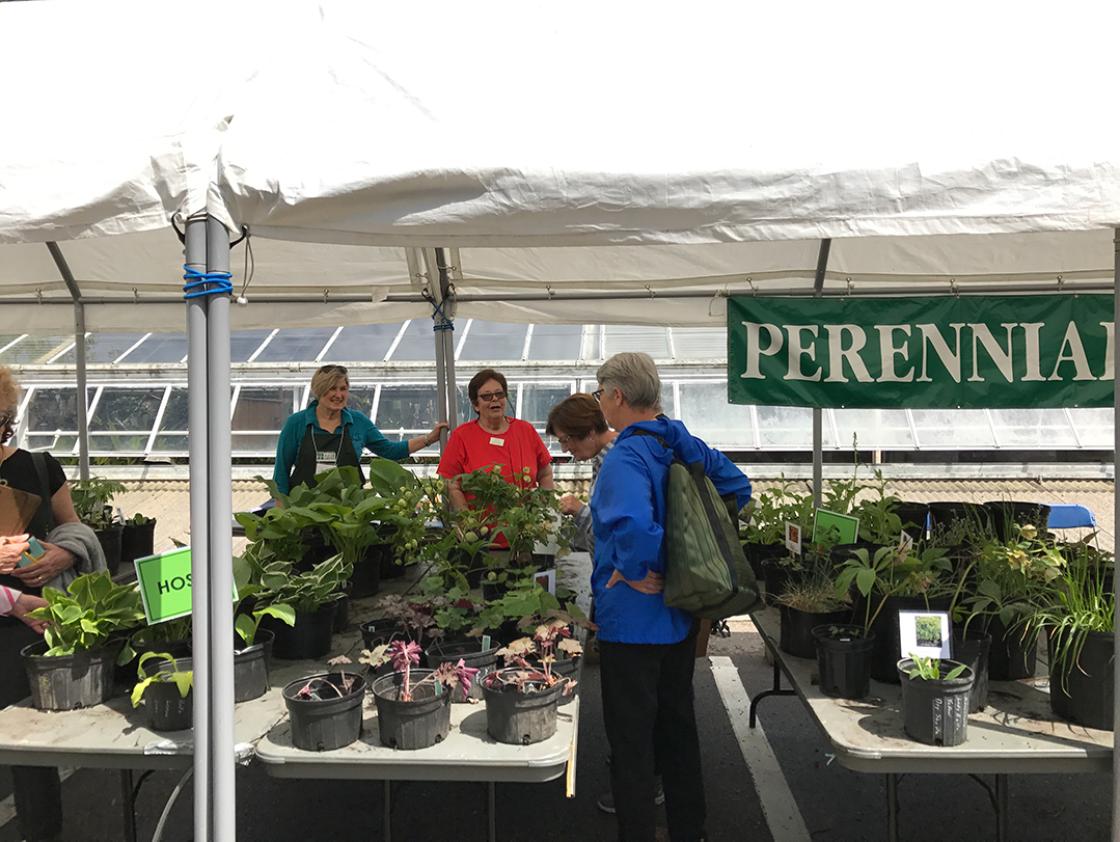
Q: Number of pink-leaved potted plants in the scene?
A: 3